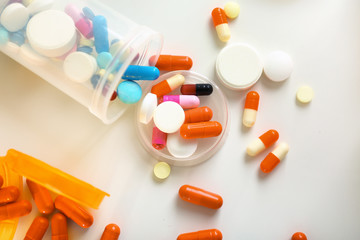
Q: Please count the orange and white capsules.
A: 5